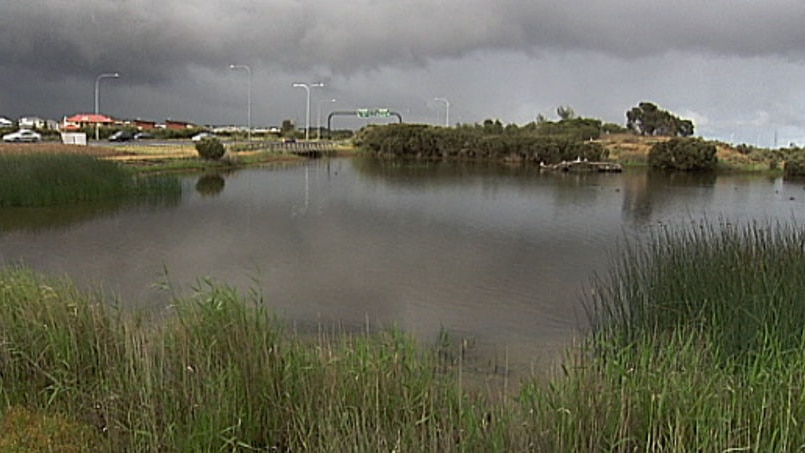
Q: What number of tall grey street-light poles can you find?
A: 5